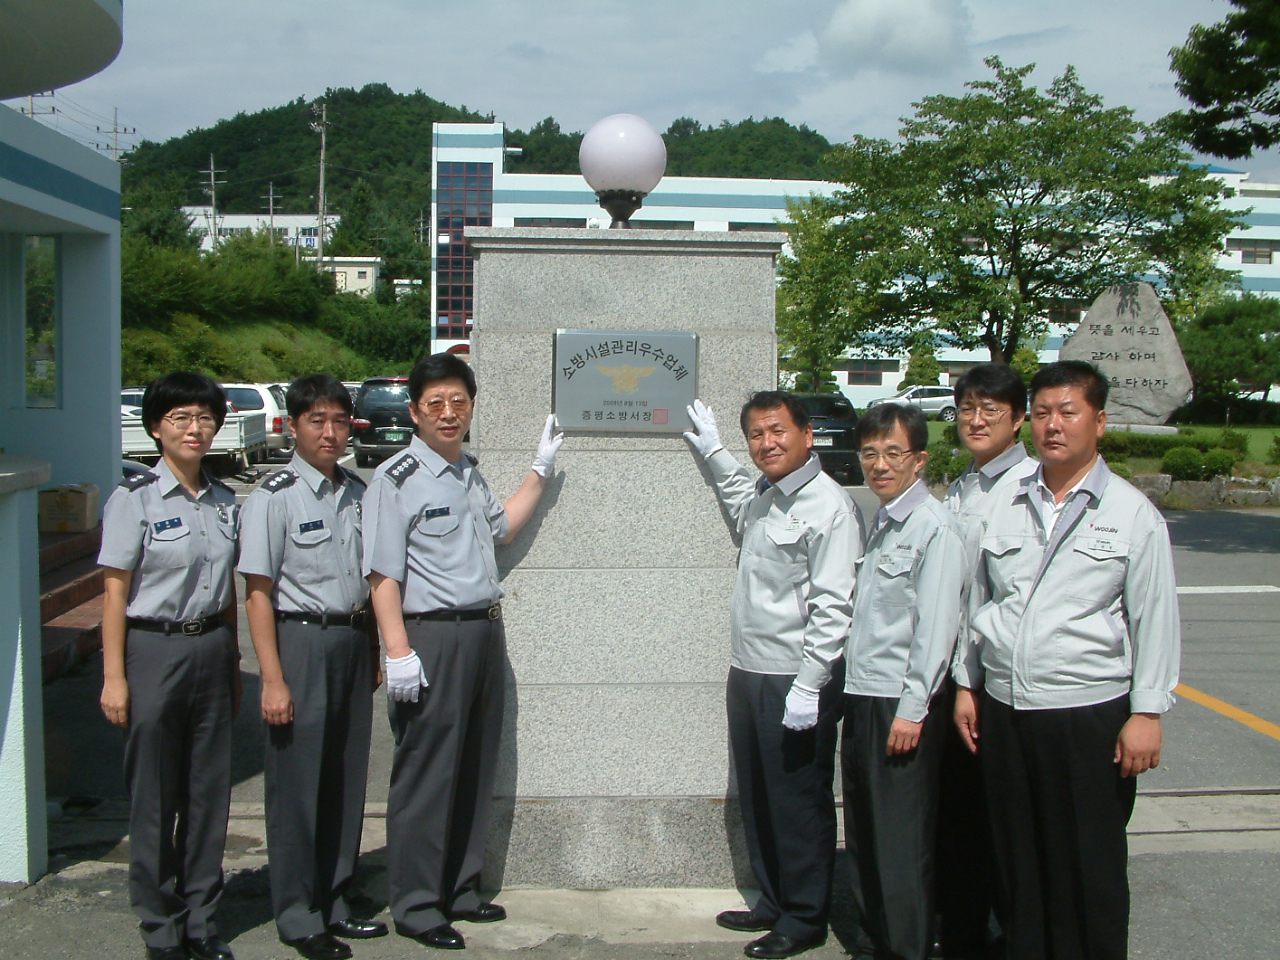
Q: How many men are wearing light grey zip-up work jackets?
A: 4